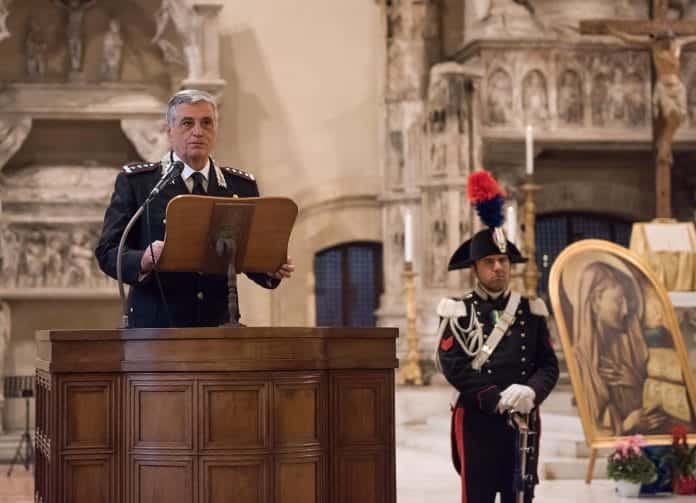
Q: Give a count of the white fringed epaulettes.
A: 2